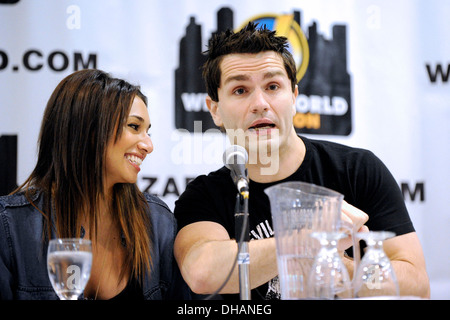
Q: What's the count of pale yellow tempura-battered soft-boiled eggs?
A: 0